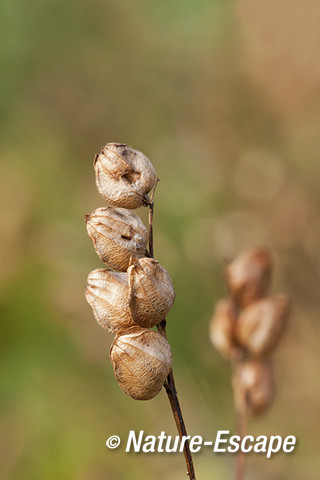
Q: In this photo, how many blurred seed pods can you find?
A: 4